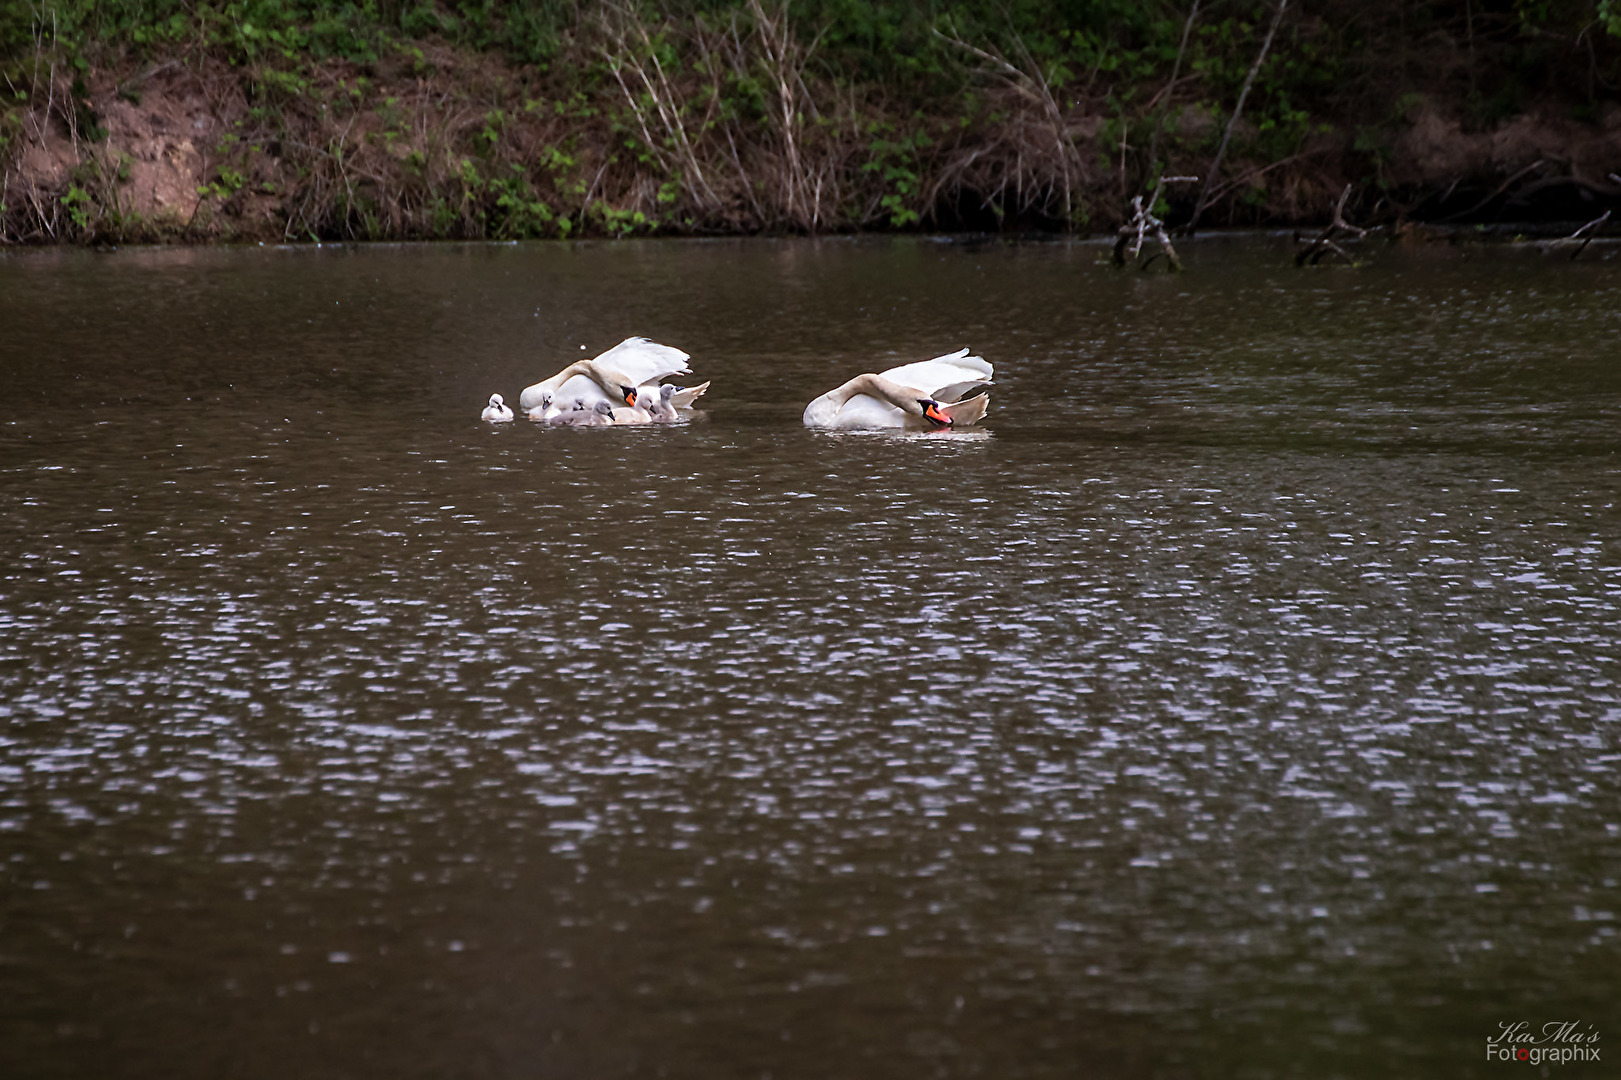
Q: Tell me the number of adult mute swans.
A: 2